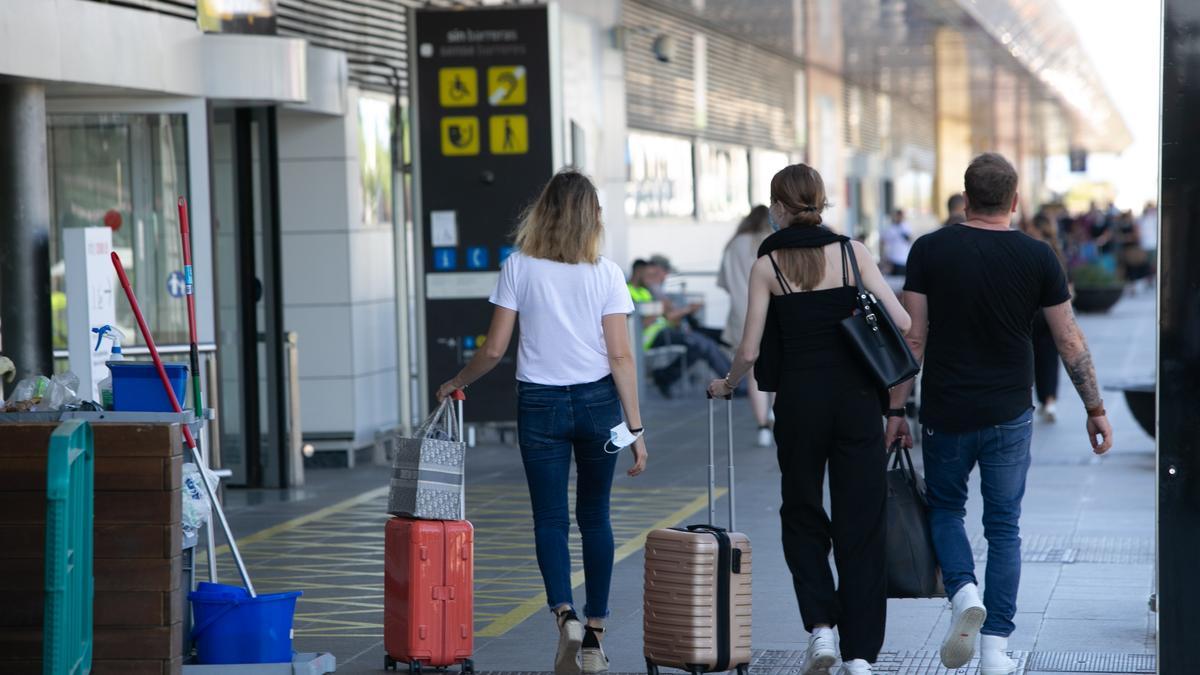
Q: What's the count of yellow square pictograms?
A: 4